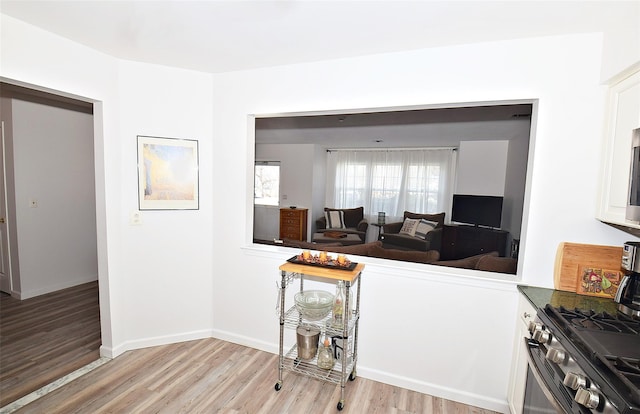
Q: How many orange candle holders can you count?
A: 3